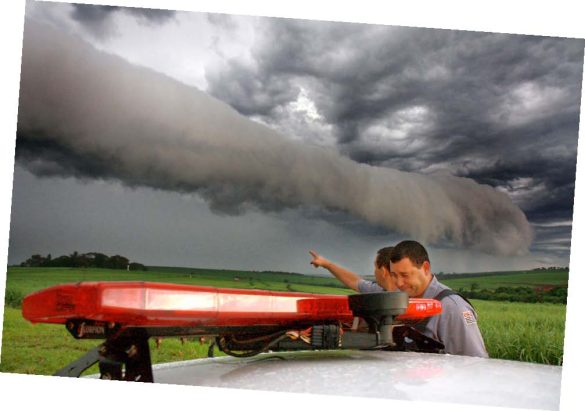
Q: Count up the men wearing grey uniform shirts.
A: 2